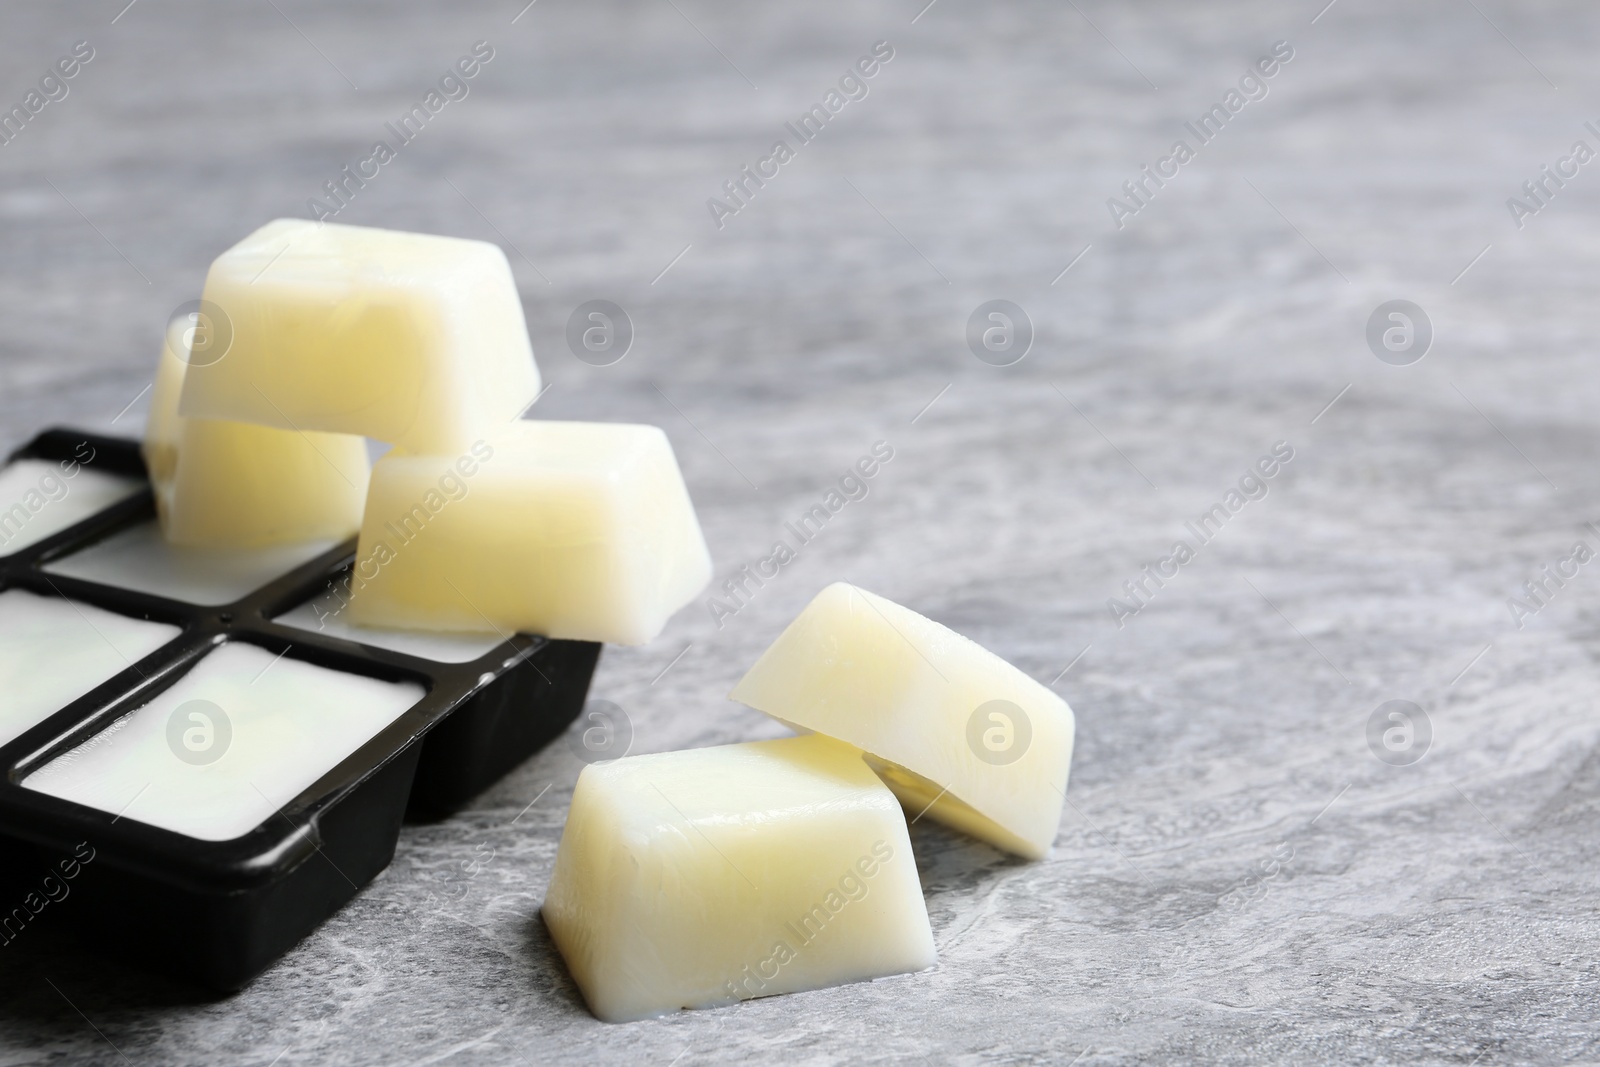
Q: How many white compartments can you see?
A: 5